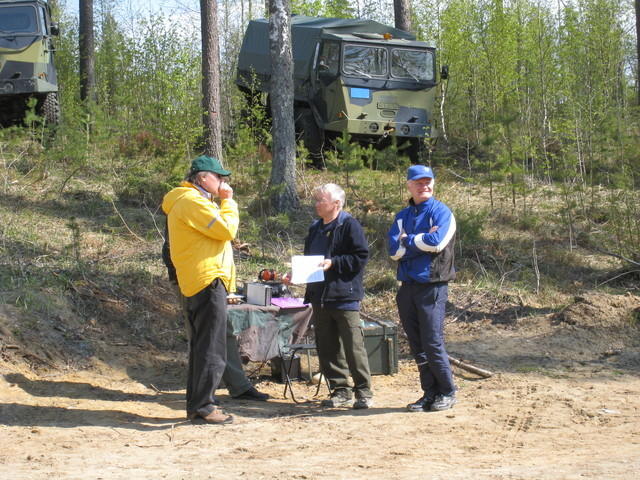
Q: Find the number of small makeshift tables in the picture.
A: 1